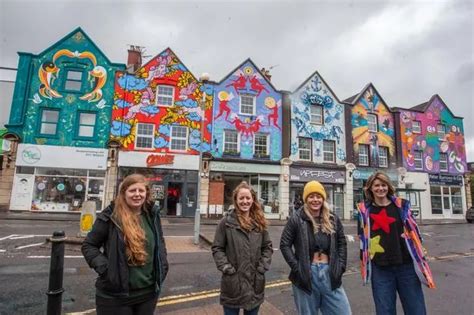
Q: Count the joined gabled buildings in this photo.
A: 6